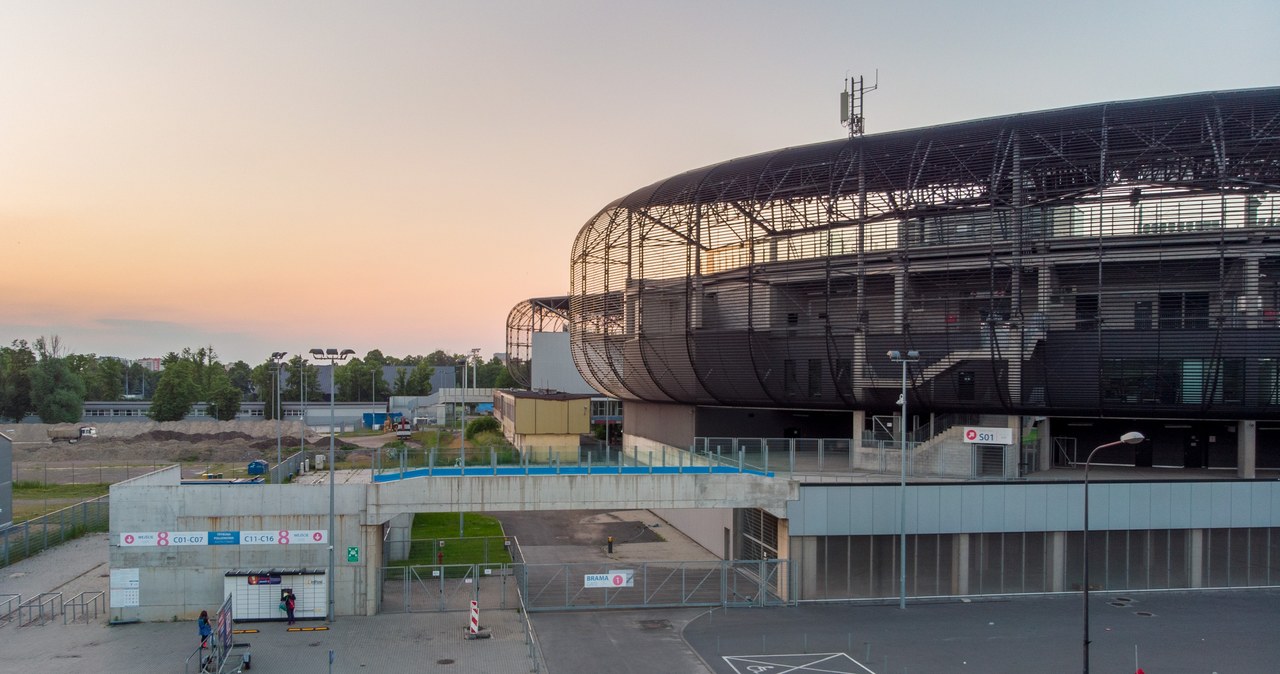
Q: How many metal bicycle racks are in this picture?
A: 3